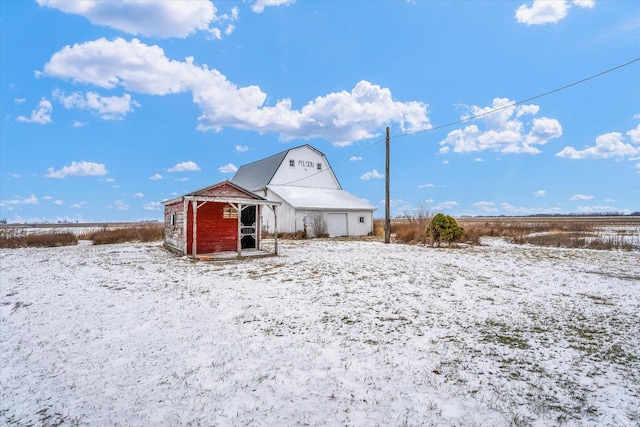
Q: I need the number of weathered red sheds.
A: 1